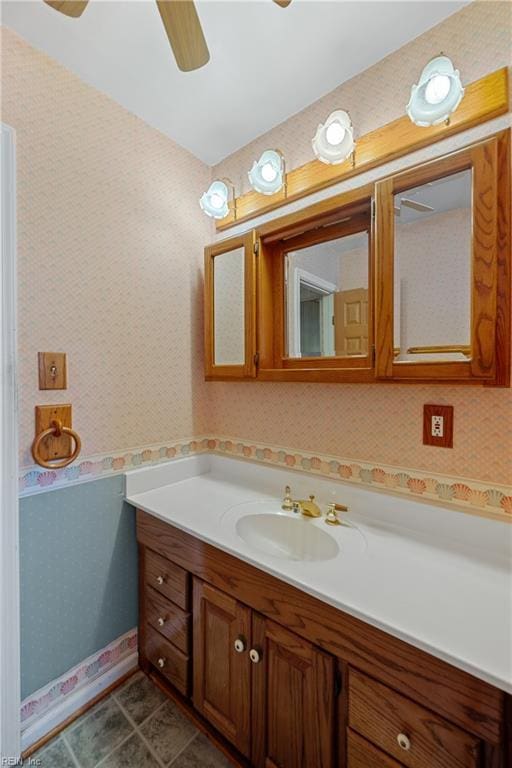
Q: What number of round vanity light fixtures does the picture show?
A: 4